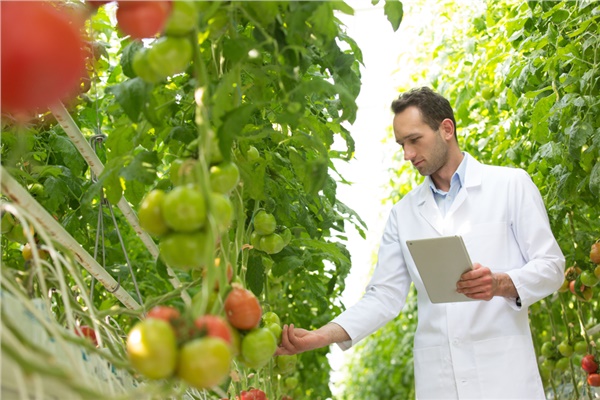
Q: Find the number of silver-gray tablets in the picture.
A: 1